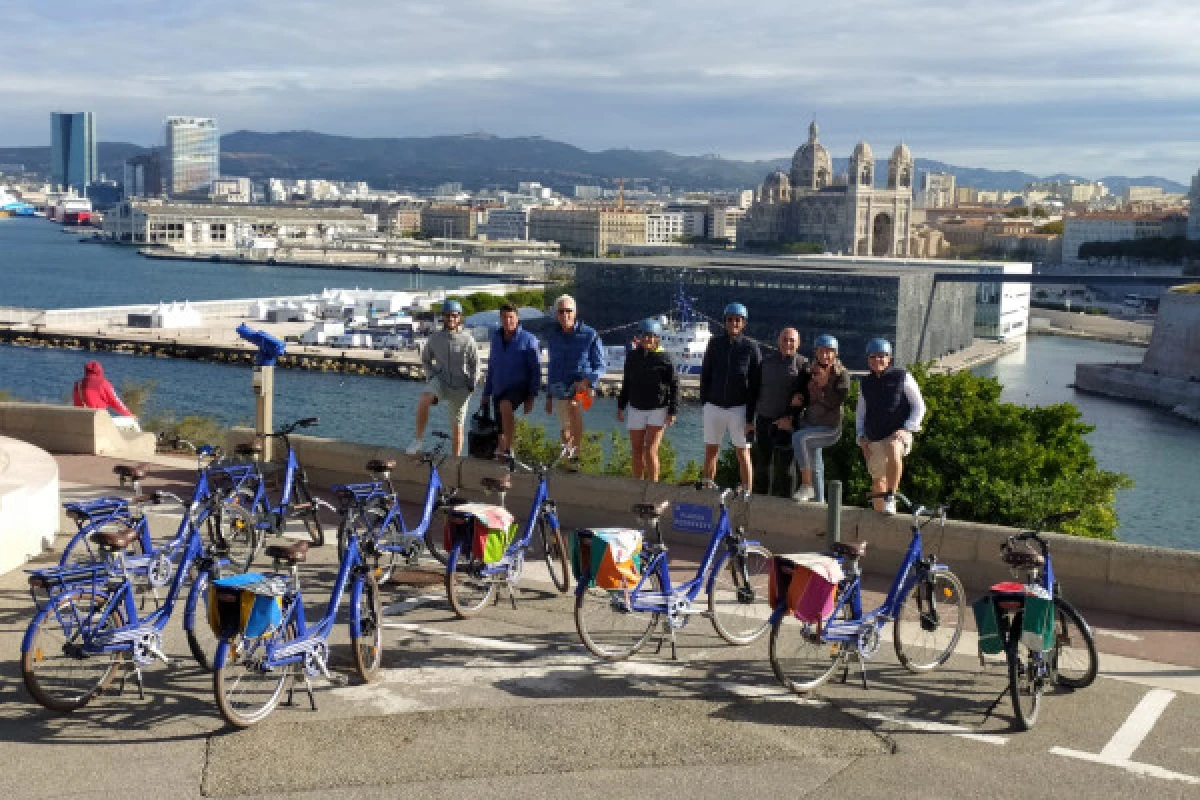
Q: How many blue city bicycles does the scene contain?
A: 9